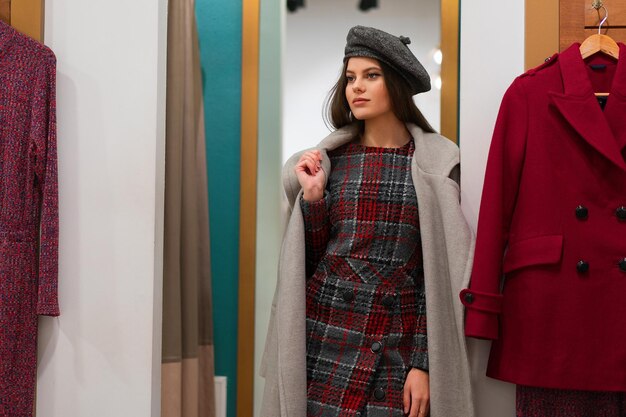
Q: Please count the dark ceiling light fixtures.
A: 2